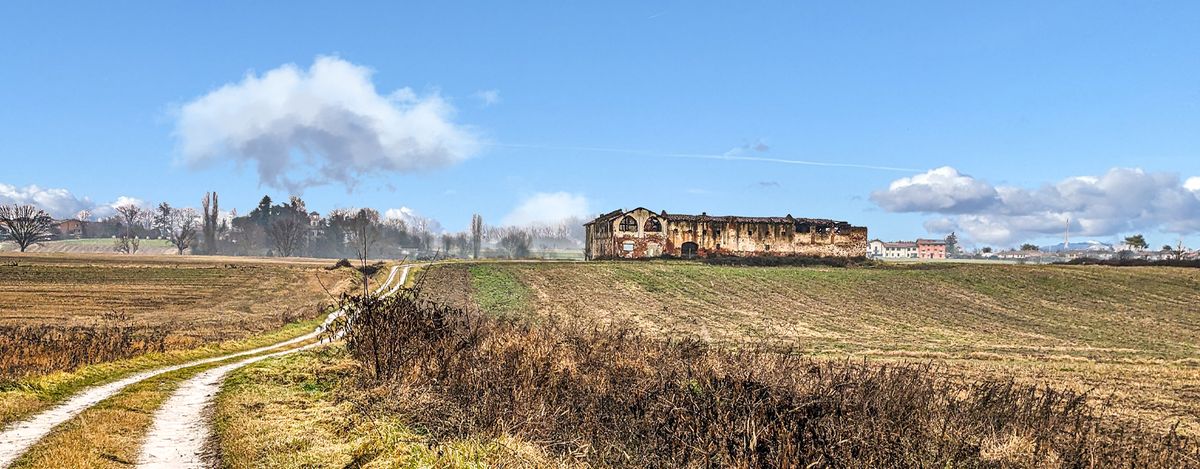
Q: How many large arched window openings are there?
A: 2